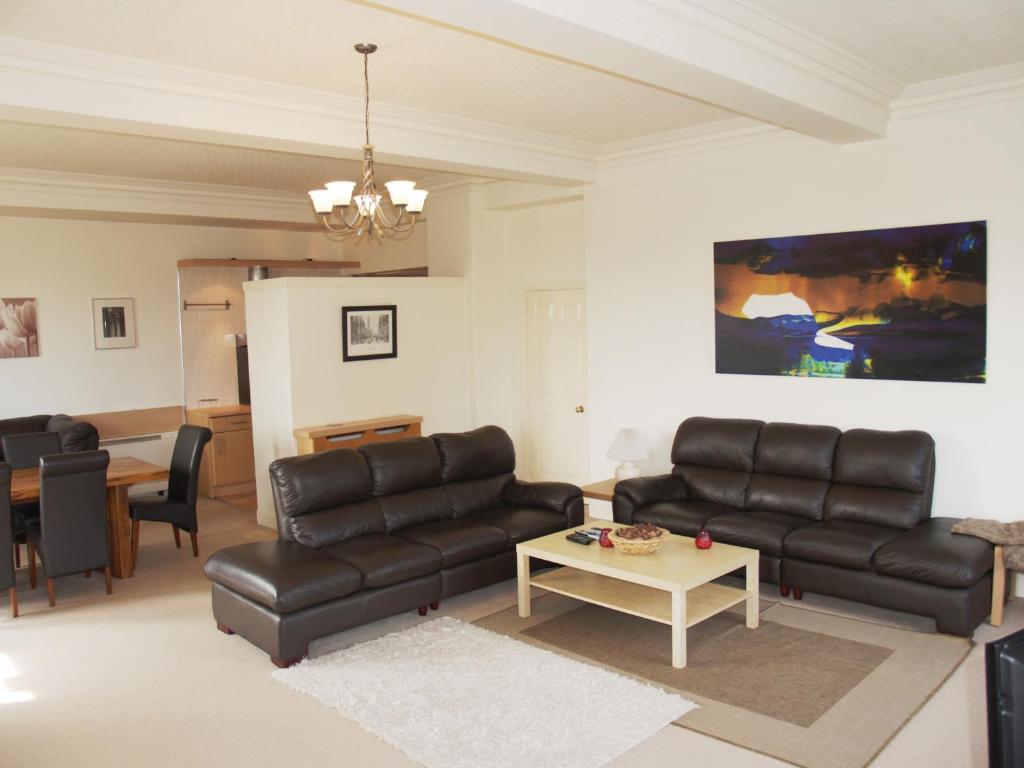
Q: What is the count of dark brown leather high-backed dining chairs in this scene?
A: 4